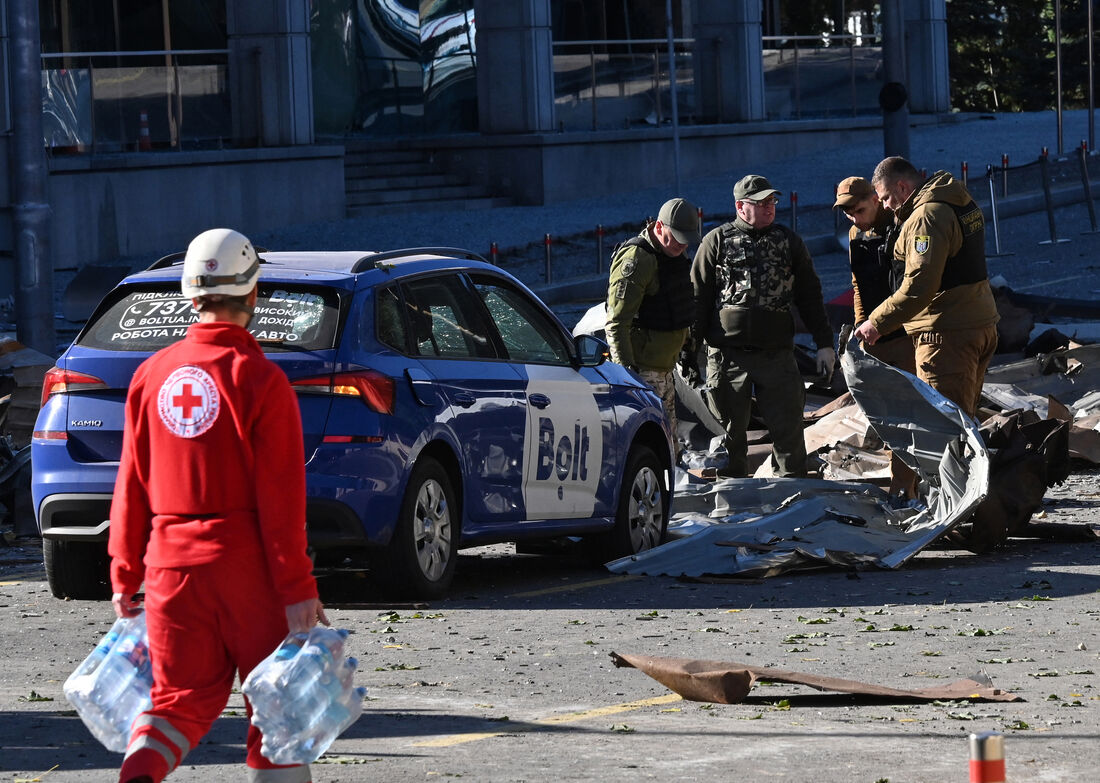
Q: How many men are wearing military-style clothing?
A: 4